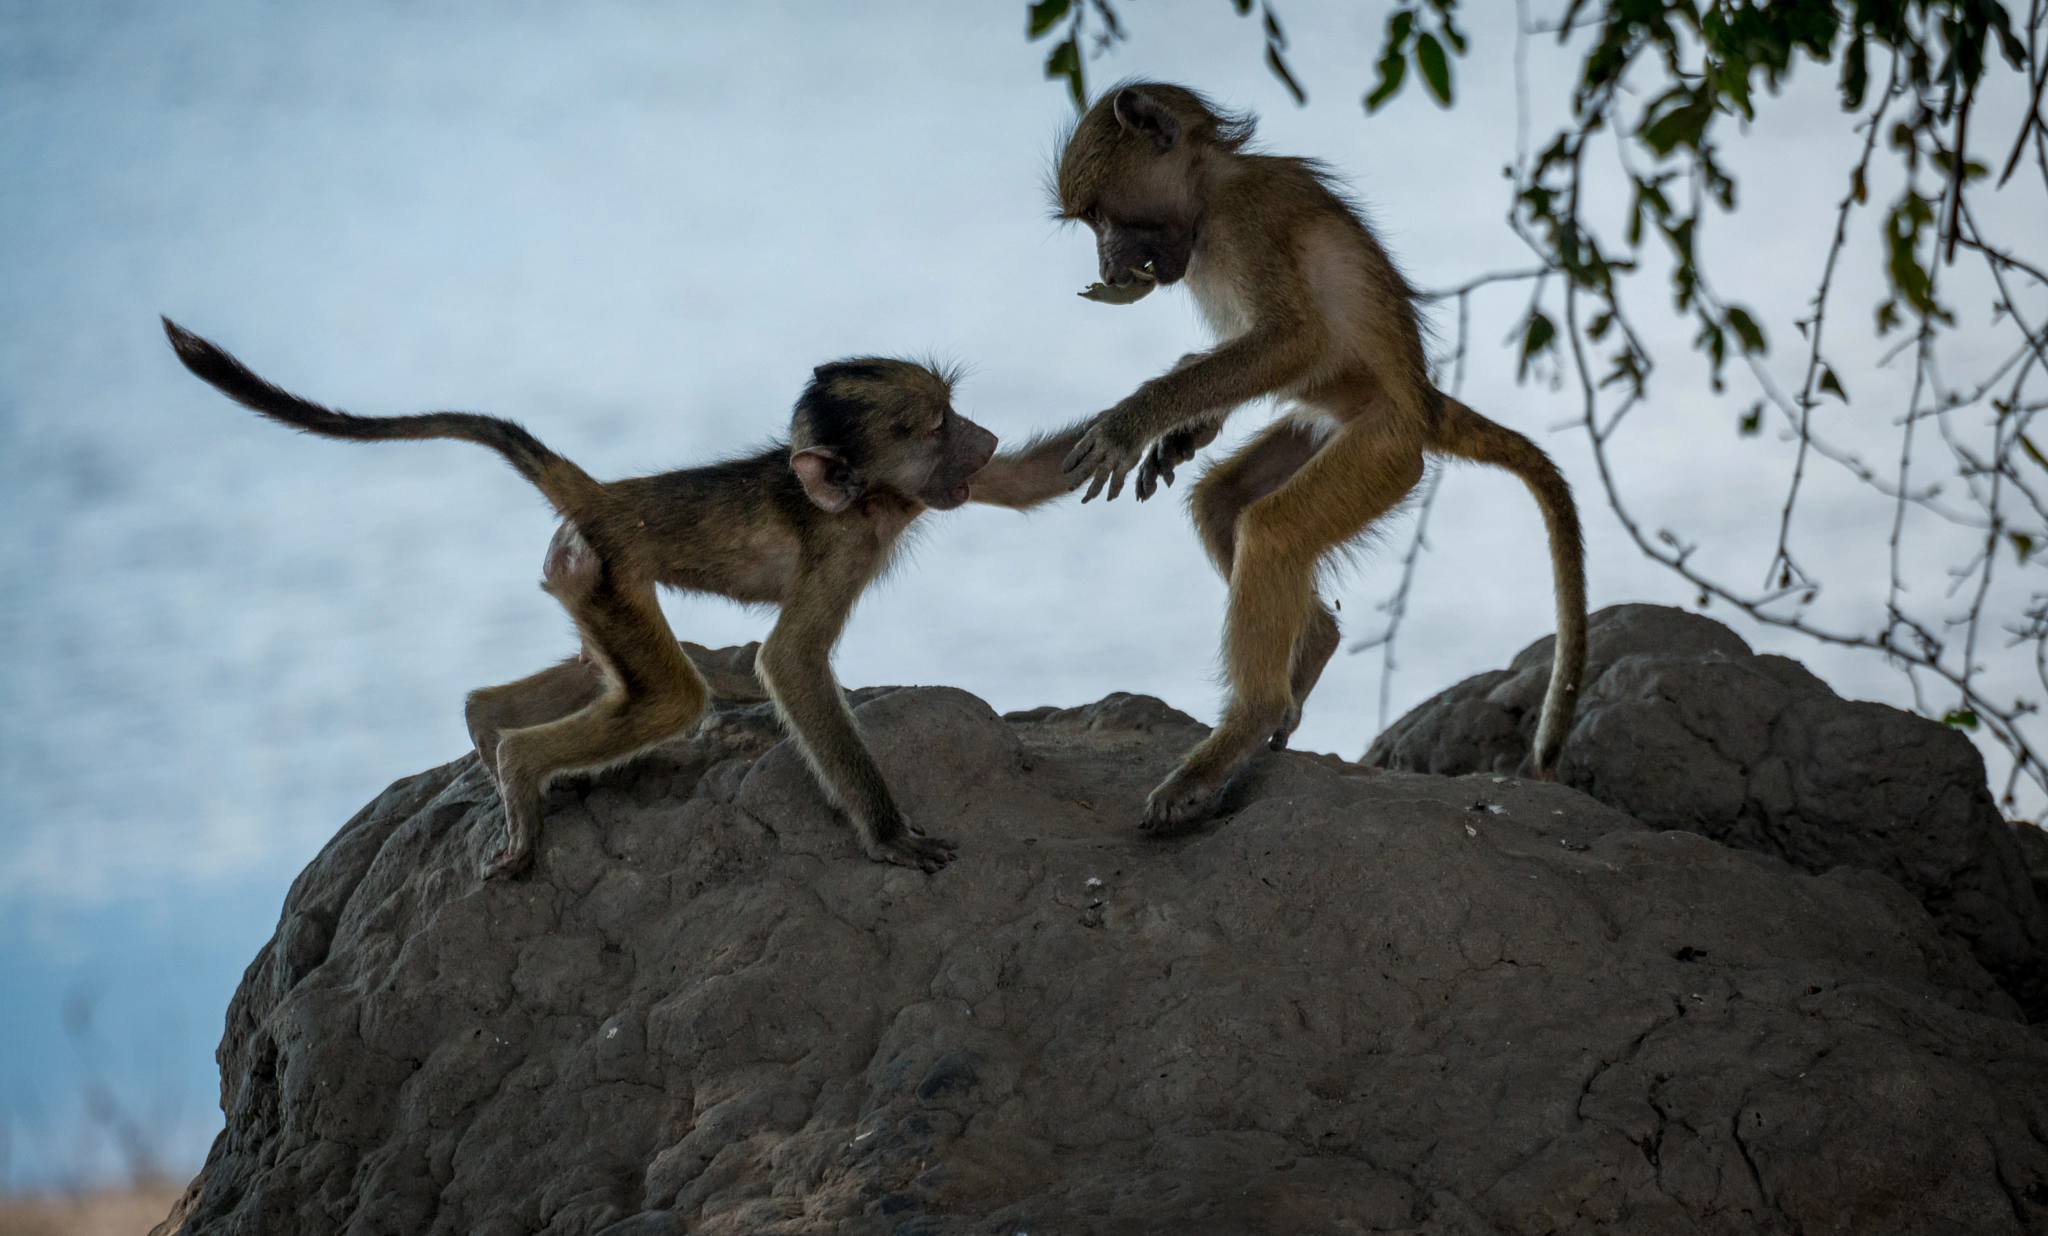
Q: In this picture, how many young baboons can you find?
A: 2